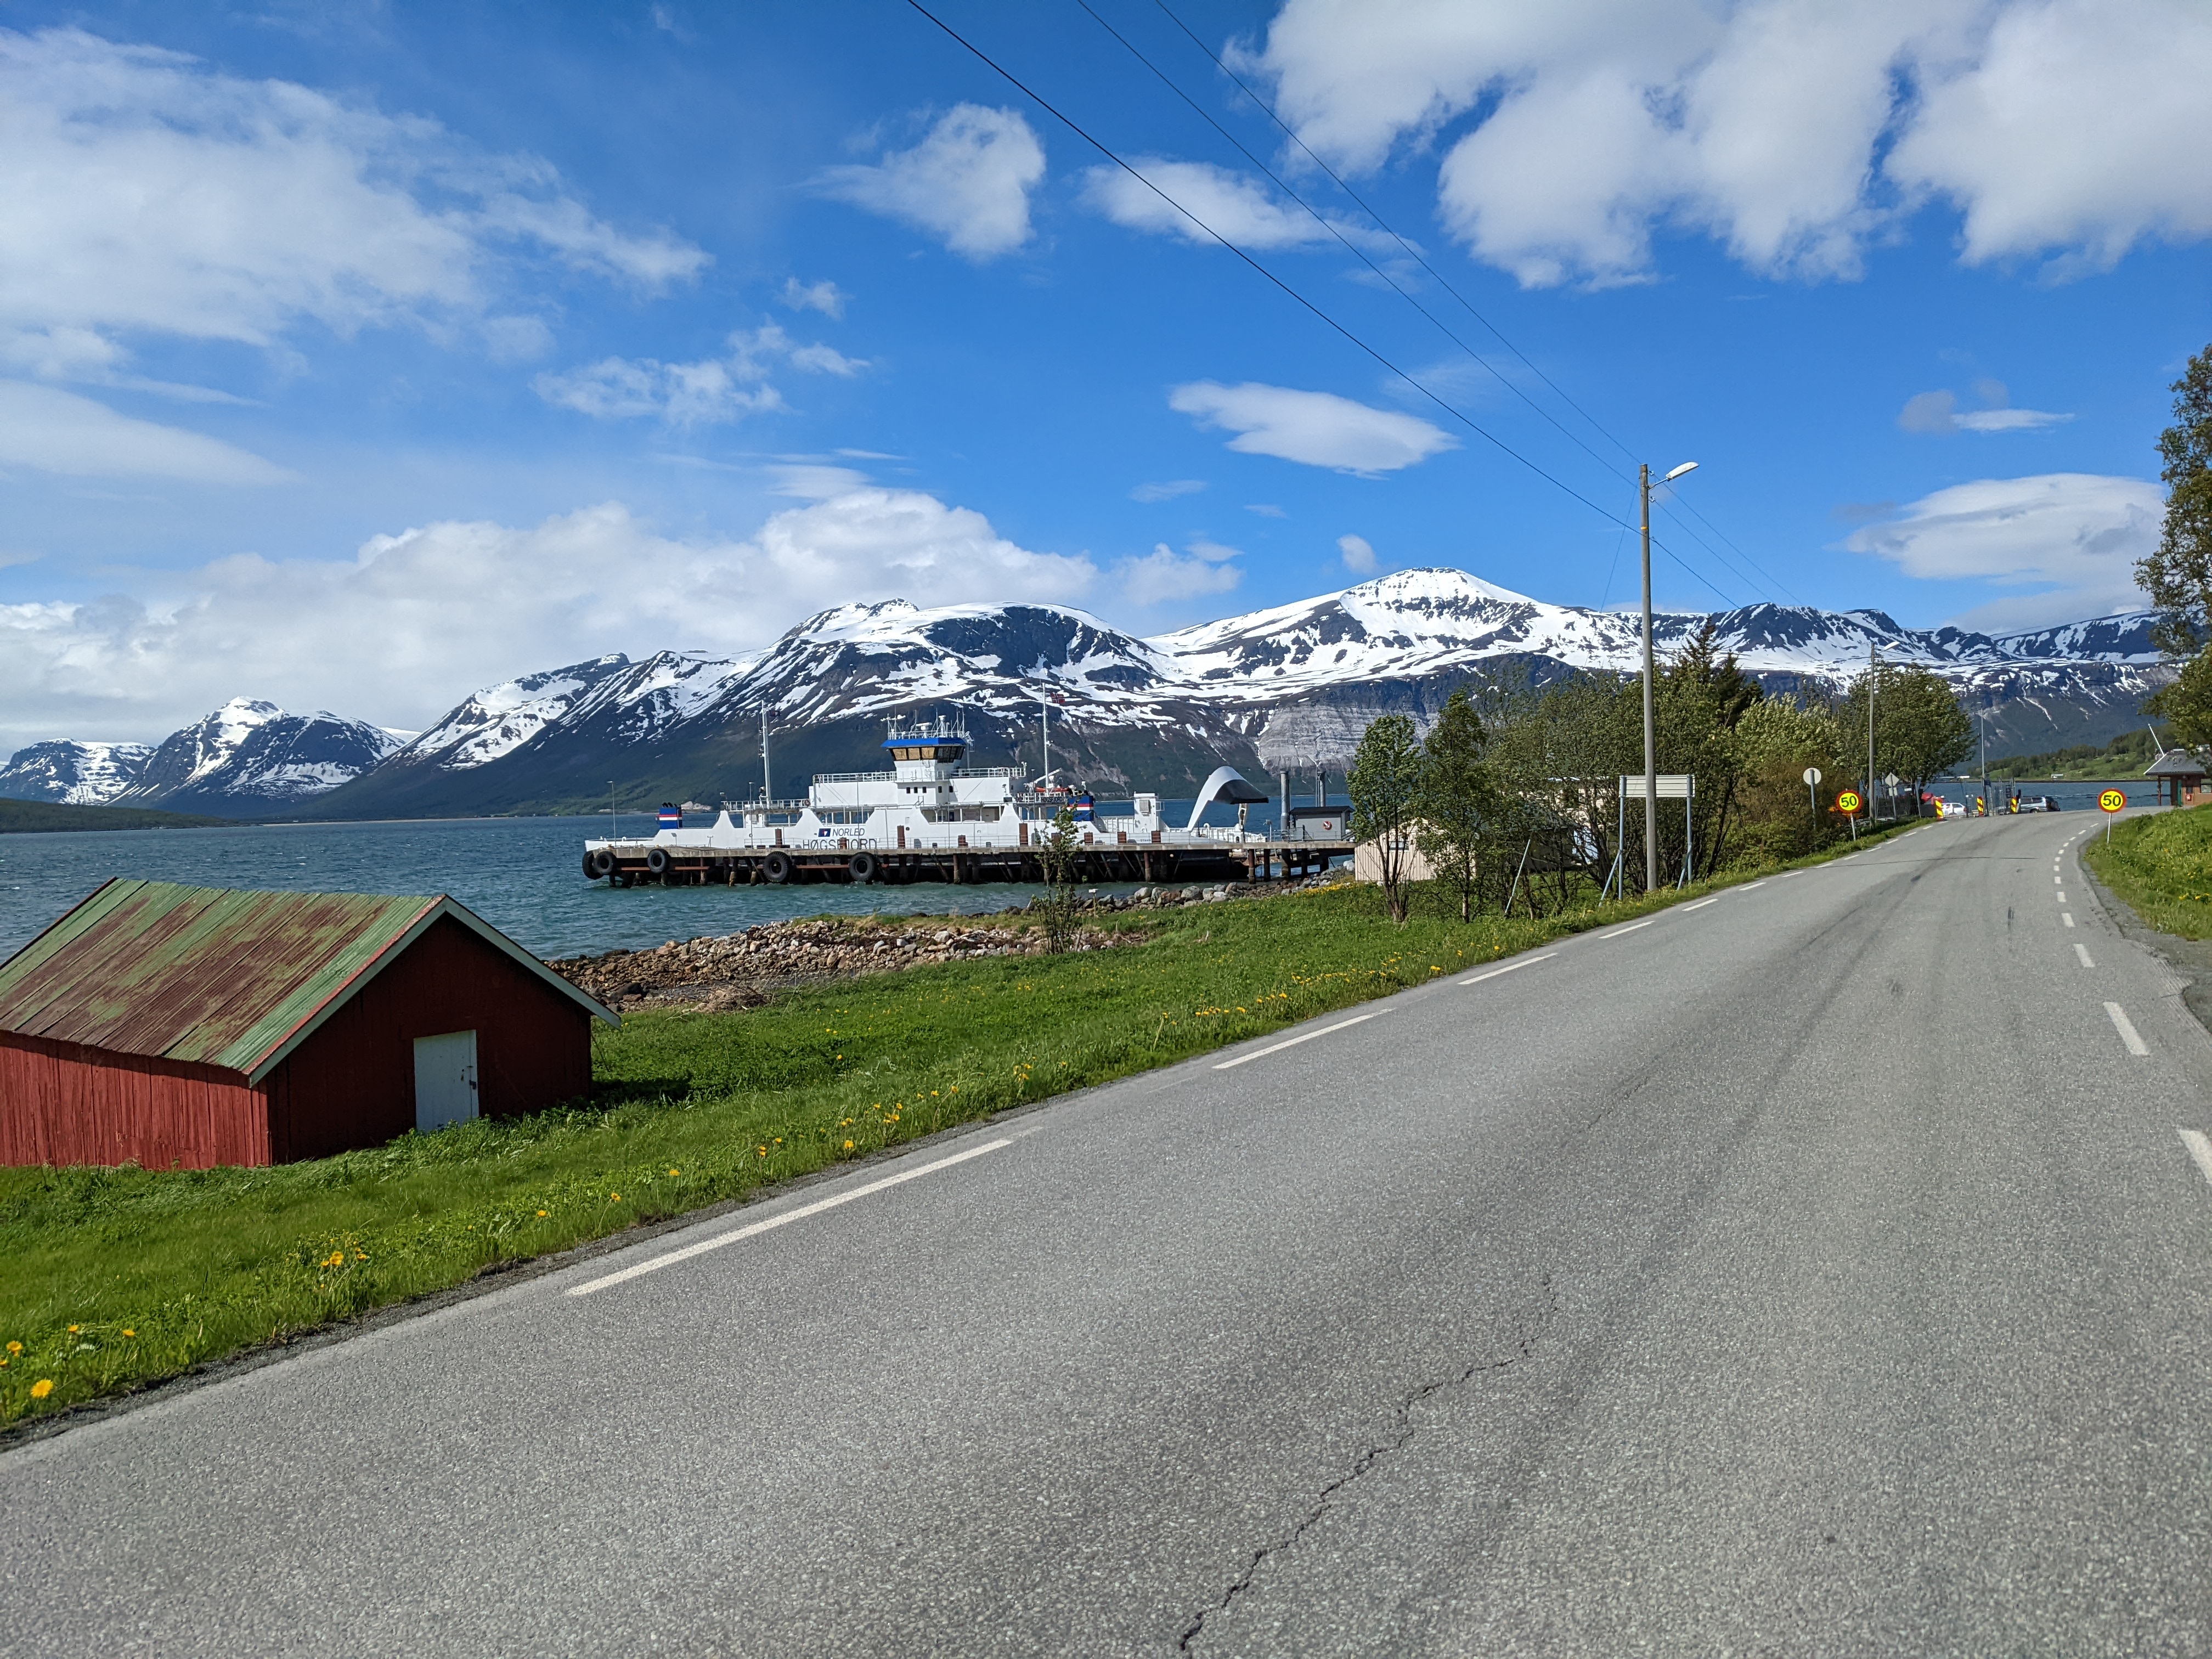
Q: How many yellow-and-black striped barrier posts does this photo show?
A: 3